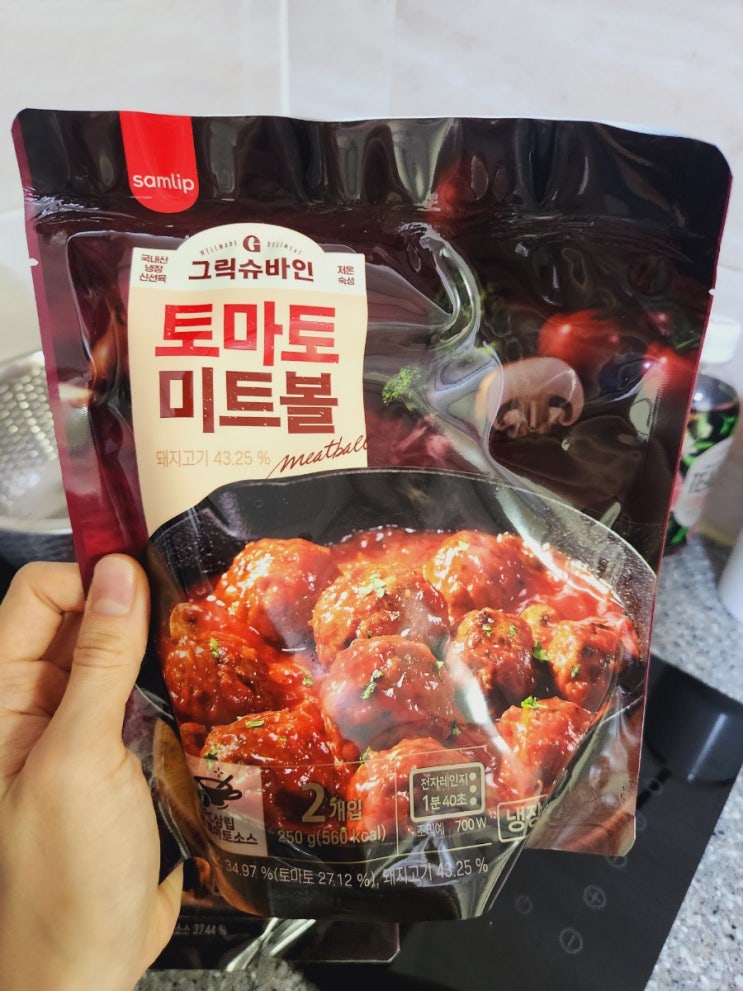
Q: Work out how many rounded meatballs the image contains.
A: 10